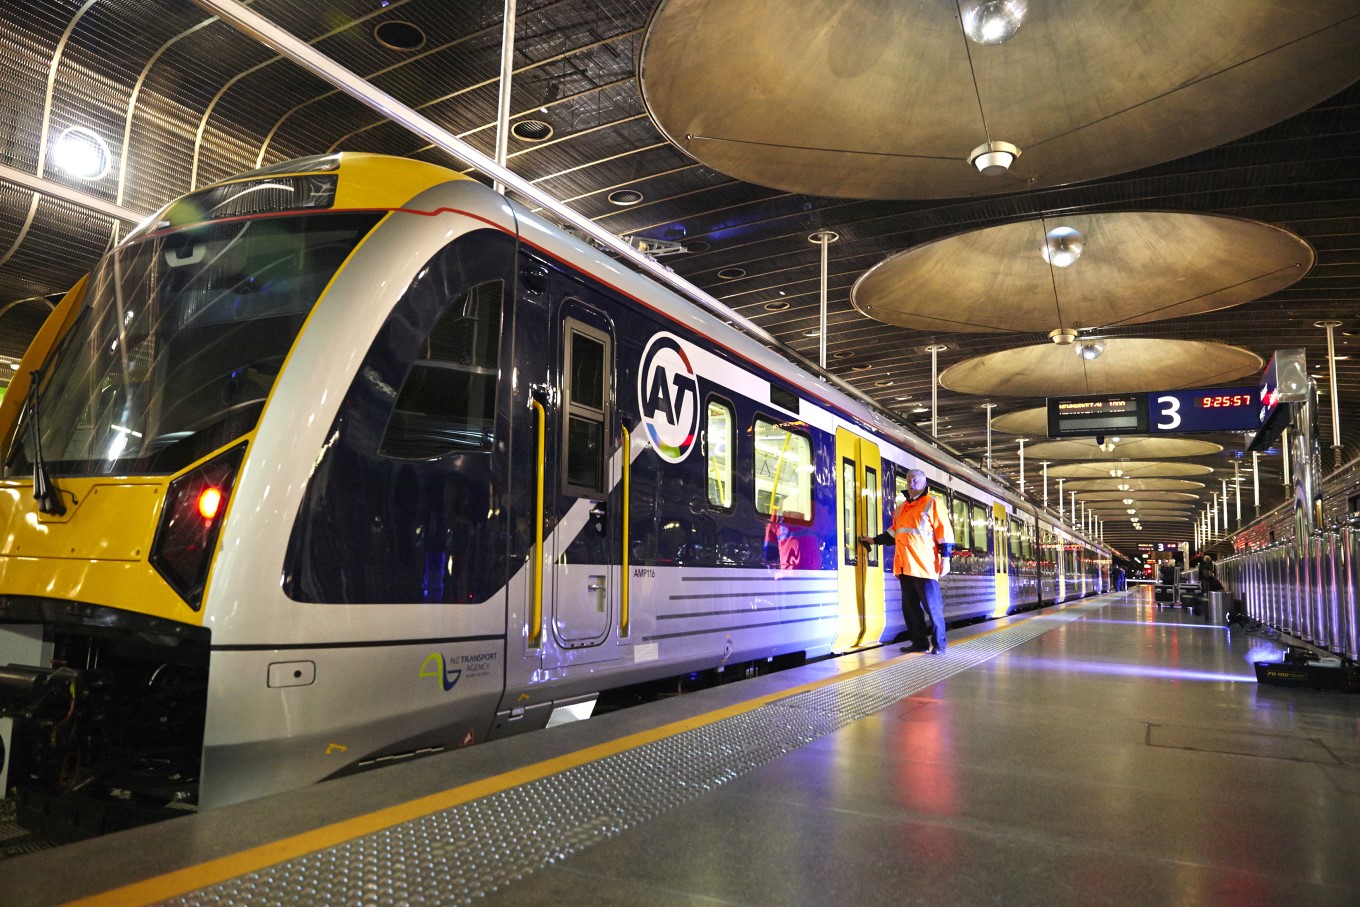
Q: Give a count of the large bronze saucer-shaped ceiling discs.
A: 11